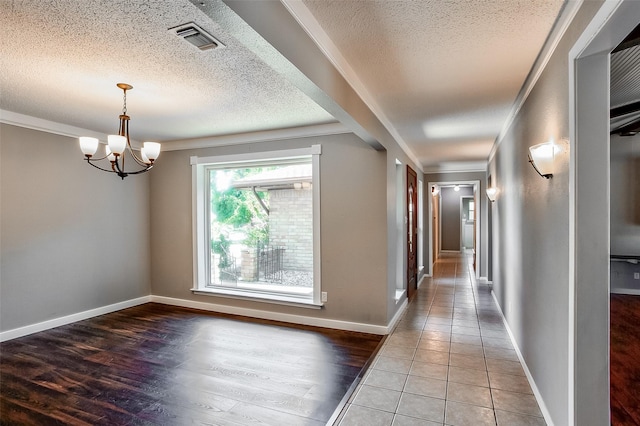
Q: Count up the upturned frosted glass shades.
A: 7